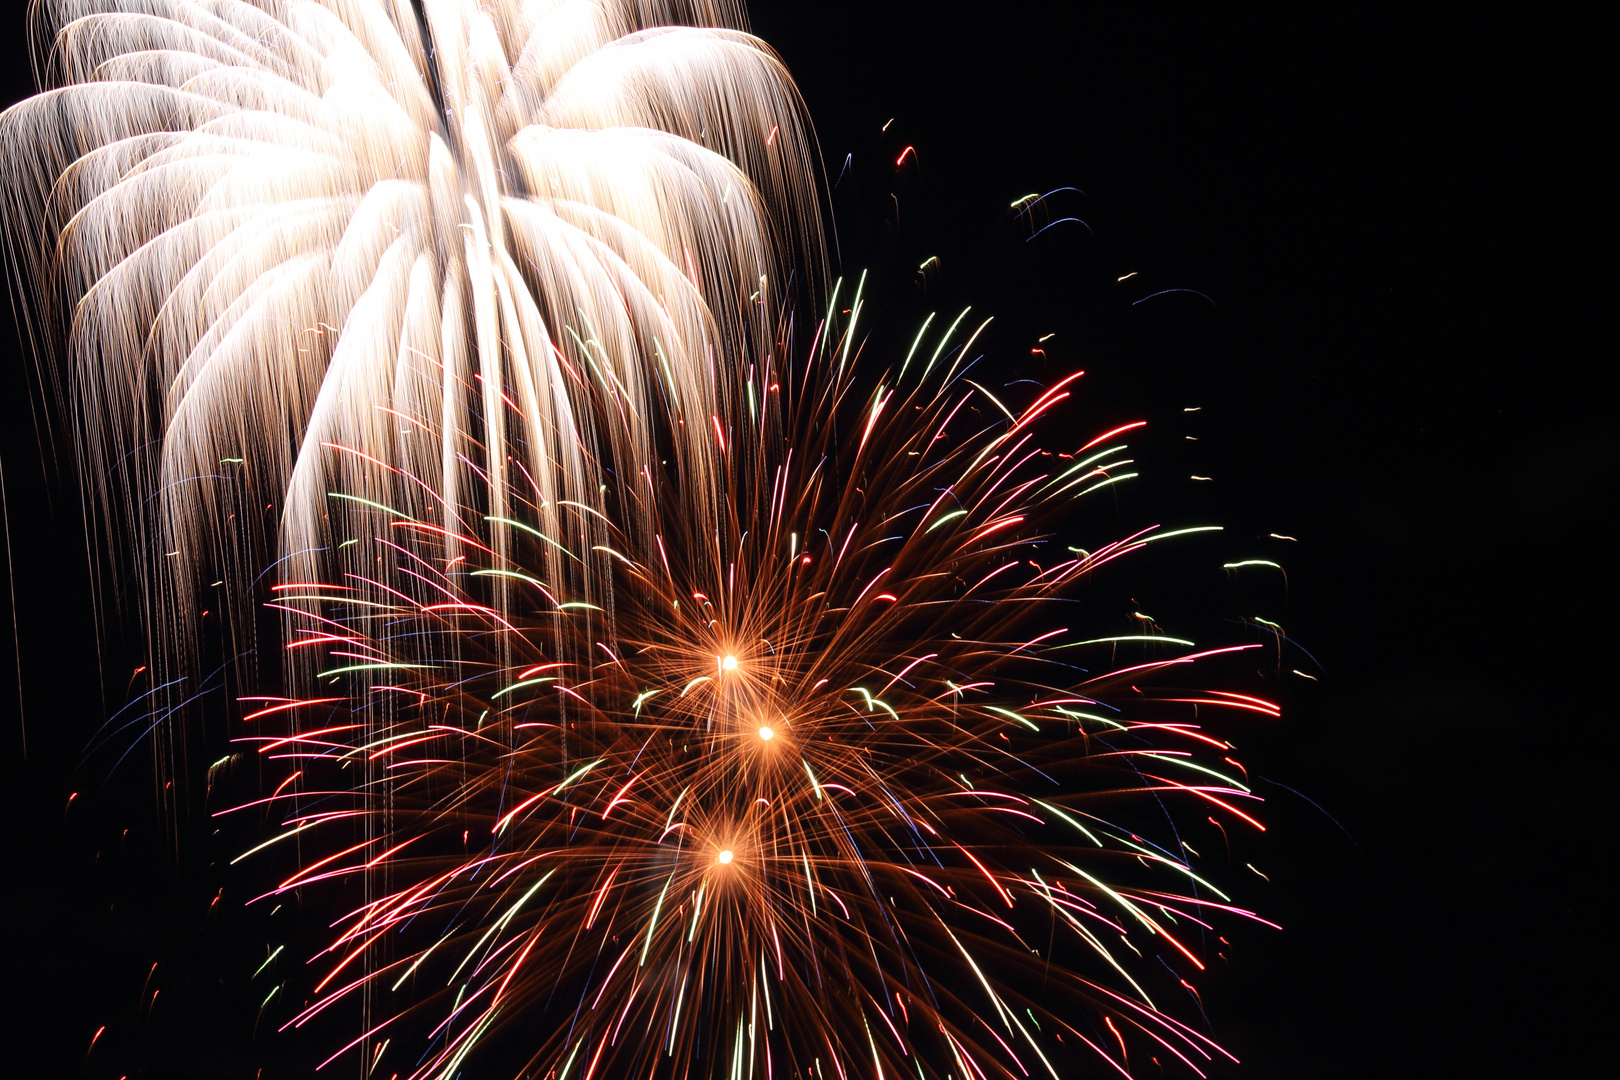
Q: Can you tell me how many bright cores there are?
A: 3